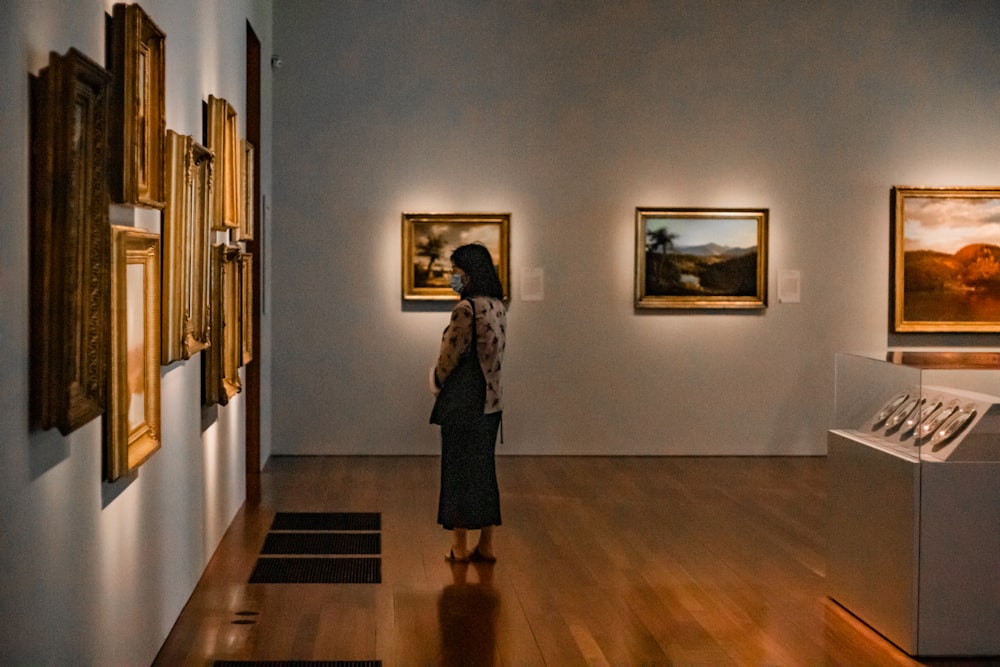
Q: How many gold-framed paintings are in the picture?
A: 11